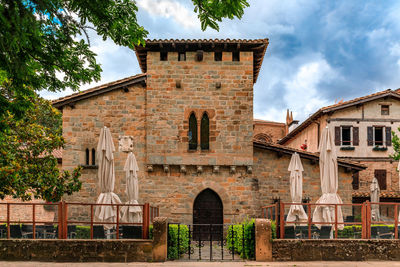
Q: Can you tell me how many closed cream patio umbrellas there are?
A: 5